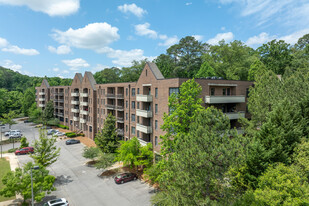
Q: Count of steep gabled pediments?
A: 4